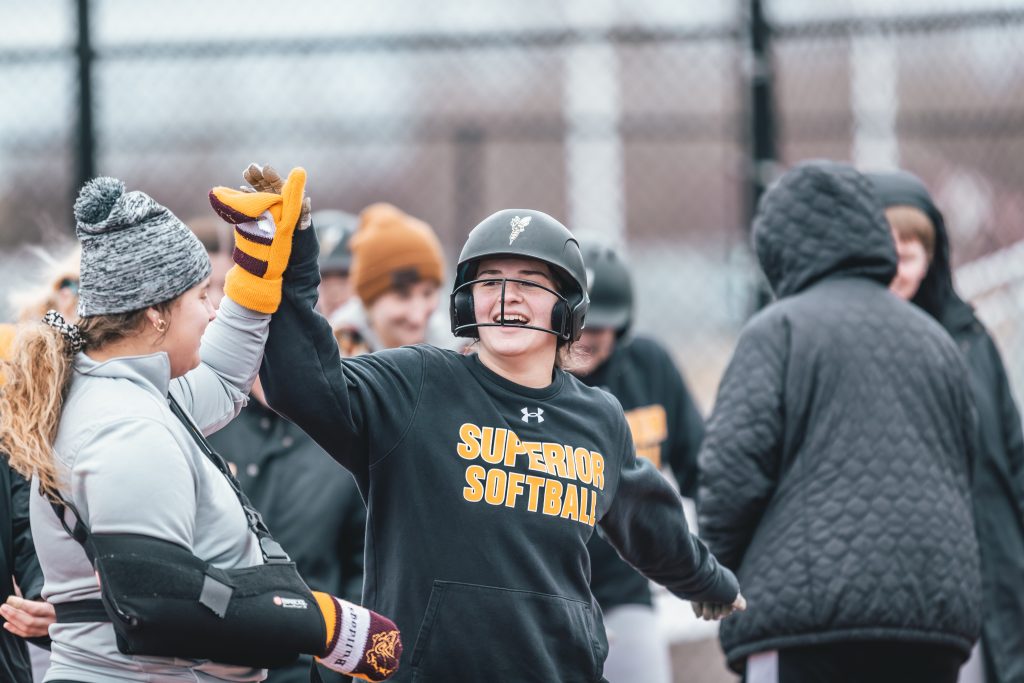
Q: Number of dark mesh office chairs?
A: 0